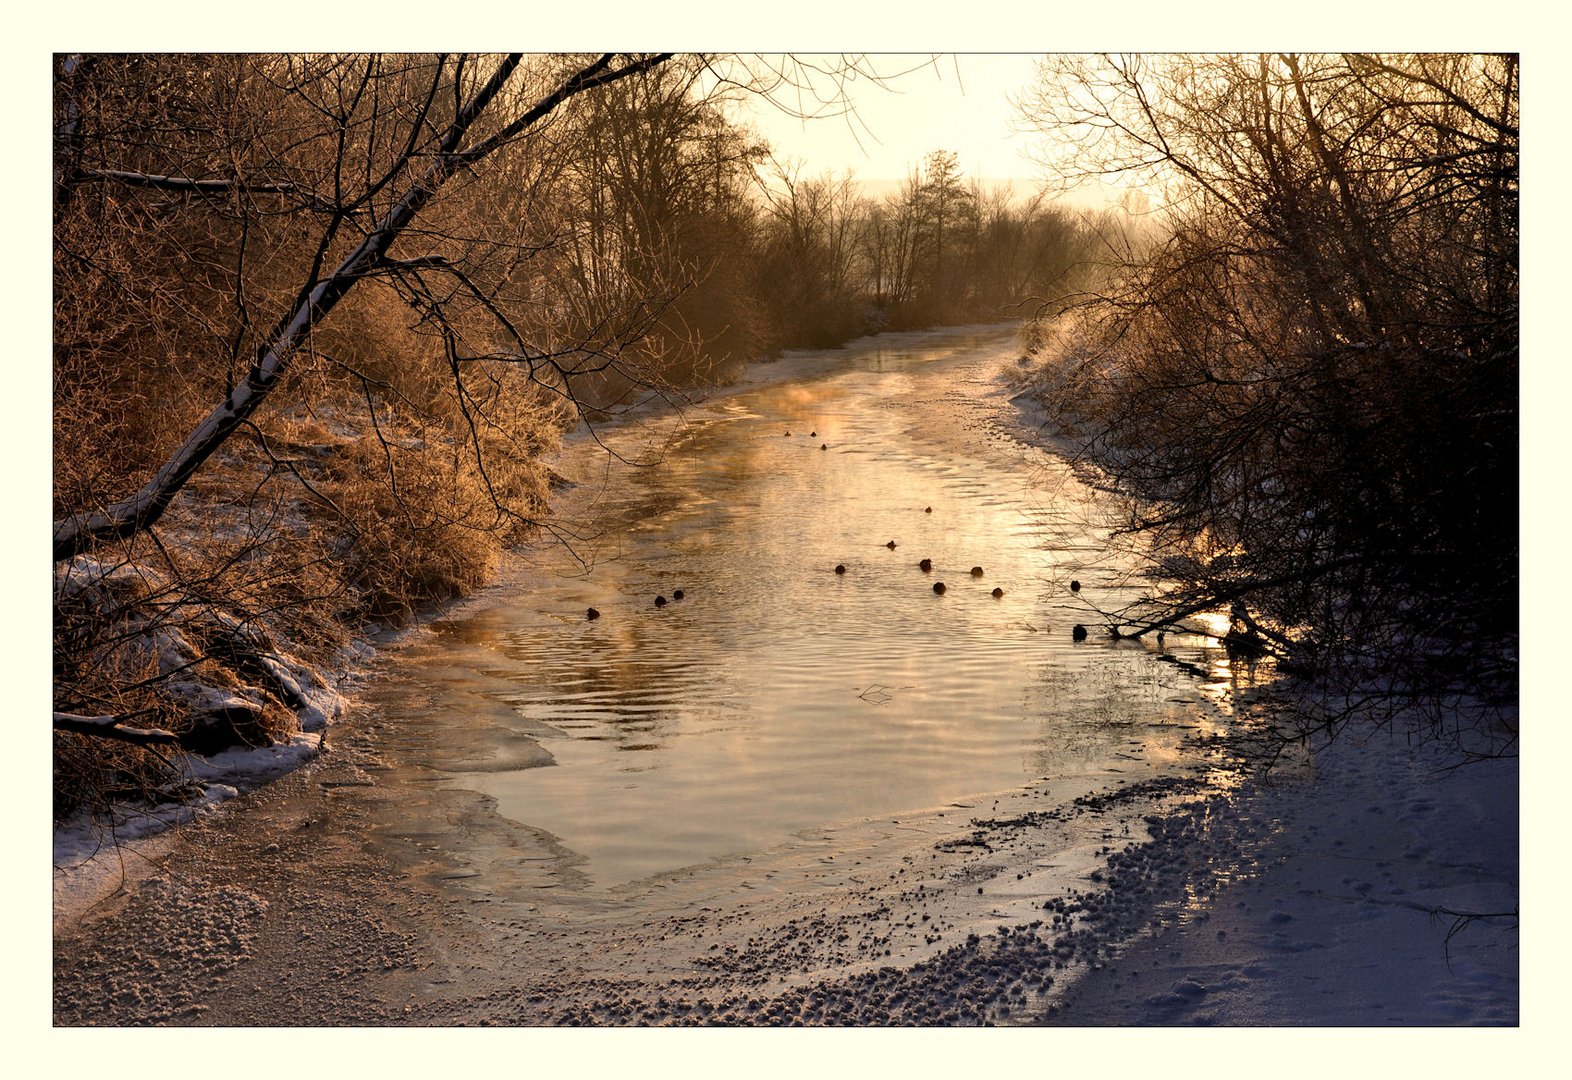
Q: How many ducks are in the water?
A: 15